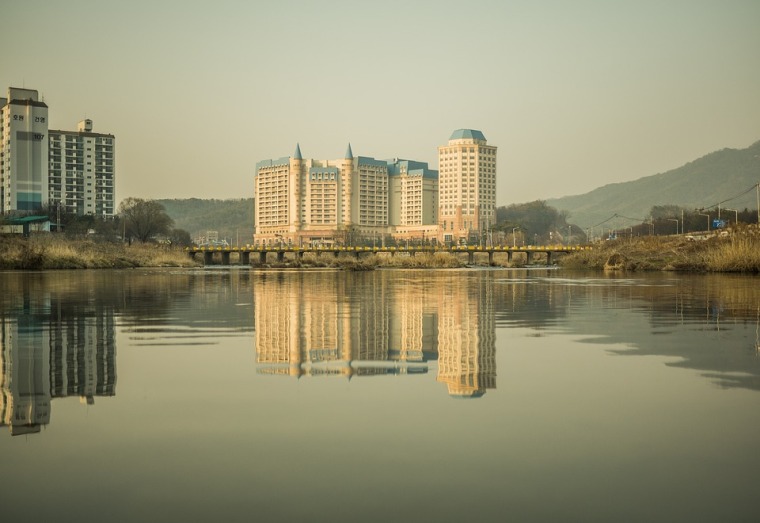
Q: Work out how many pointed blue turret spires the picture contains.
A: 2